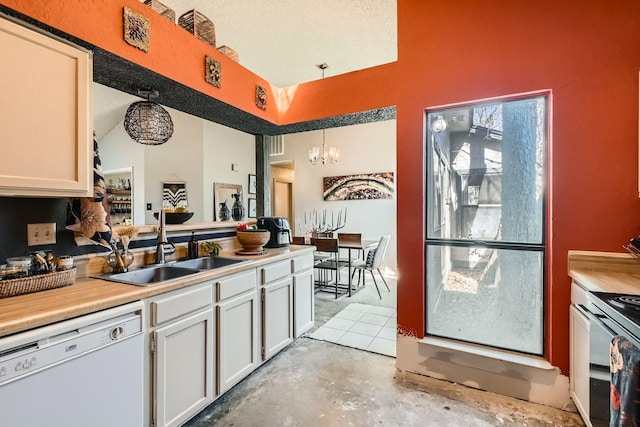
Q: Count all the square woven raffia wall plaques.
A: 3